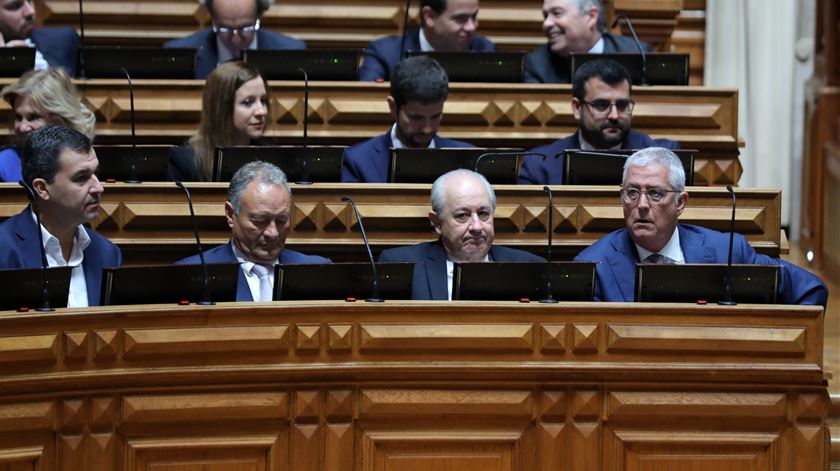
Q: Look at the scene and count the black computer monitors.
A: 14